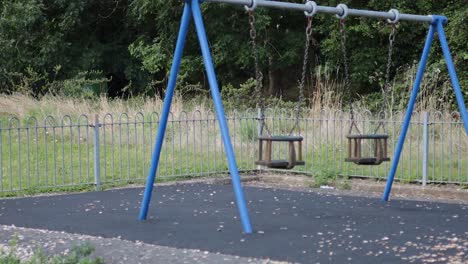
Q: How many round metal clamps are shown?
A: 4